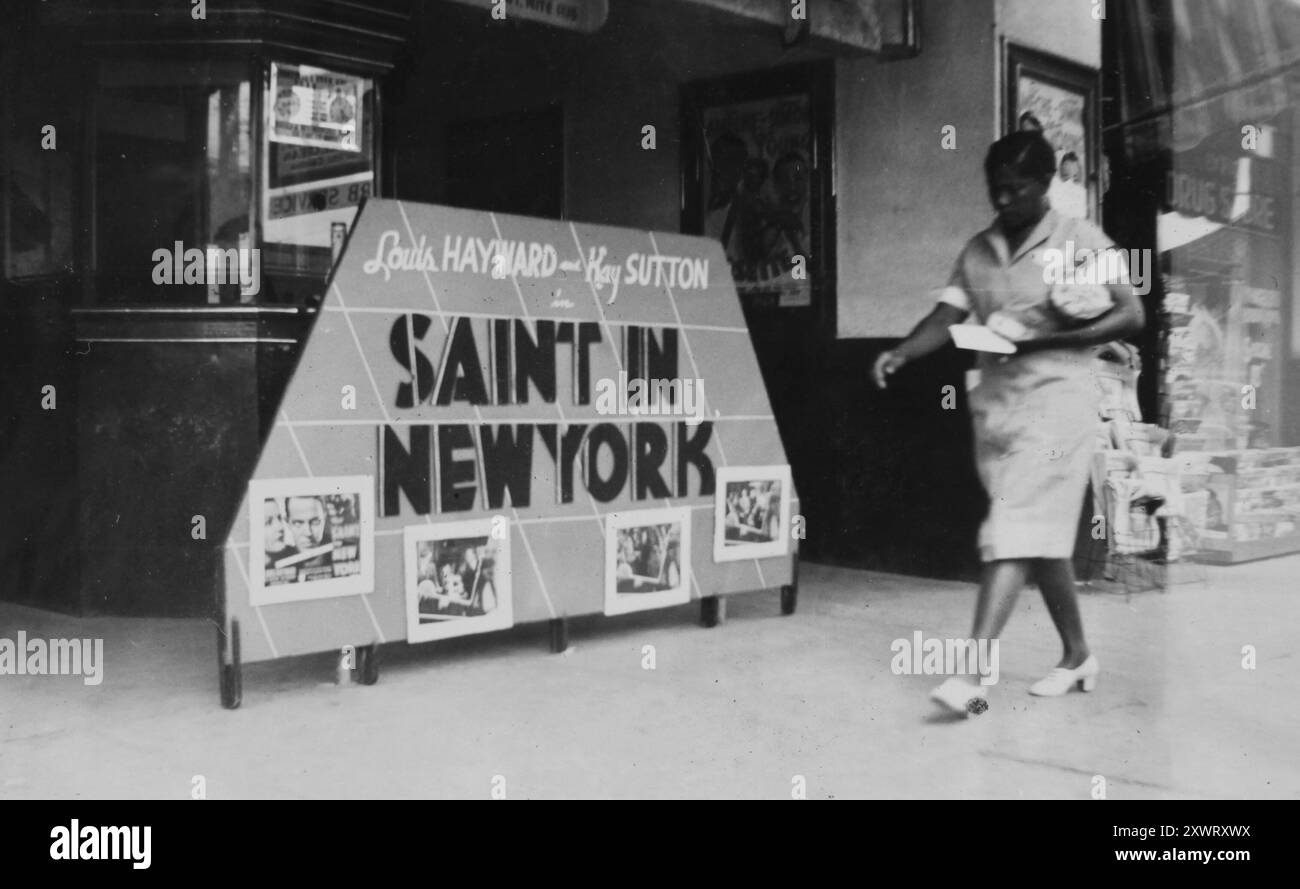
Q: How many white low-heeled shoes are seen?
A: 2